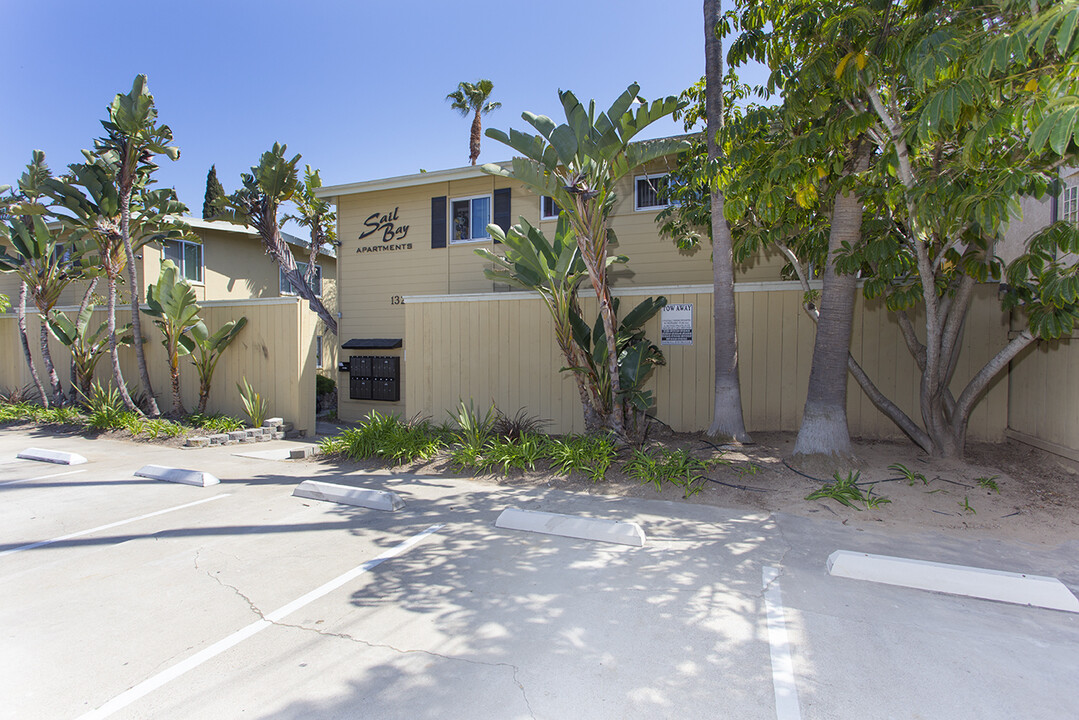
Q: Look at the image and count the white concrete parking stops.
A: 5